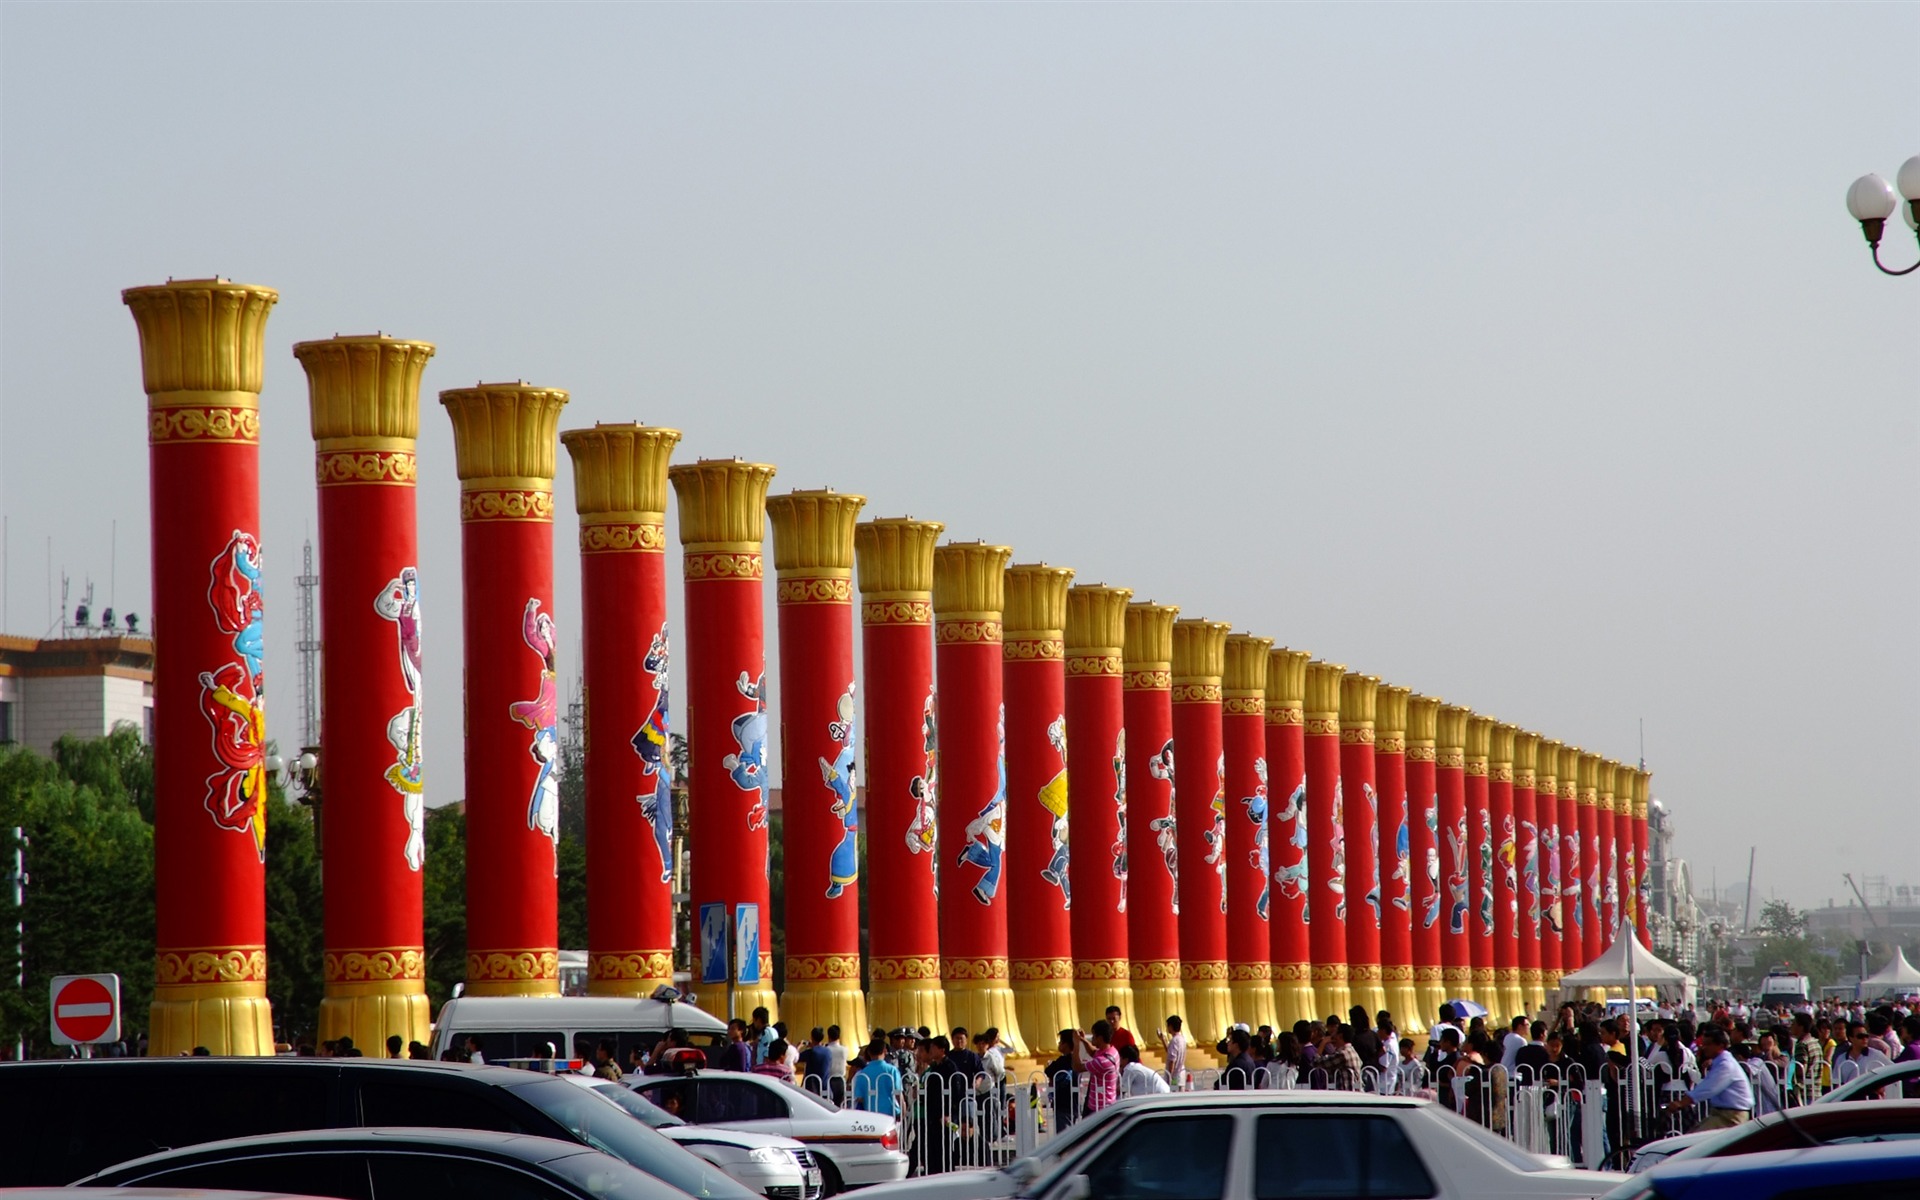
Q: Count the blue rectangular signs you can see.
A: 2